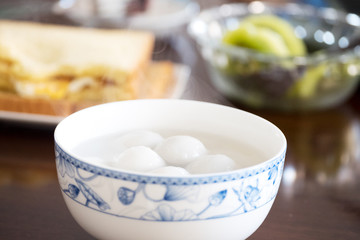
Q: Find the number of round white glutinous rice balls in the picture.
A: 5